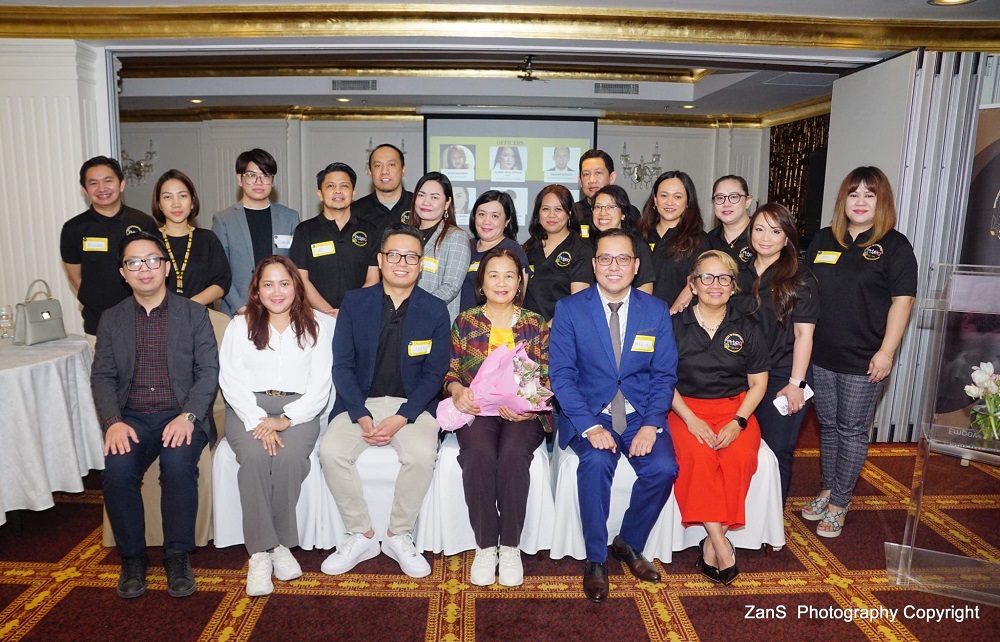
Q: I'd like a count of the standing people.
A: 14